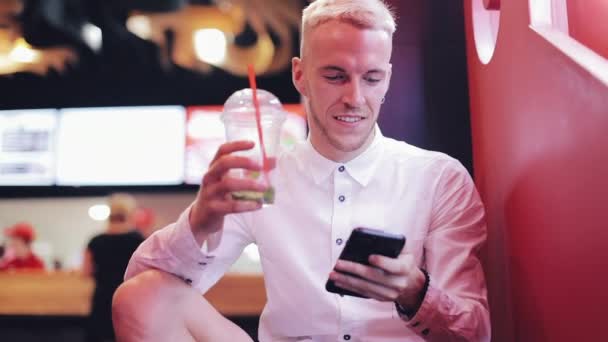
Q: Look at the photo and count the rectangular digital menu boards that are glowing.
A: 3